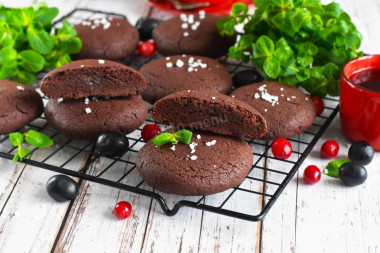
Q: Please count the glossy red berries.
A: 7